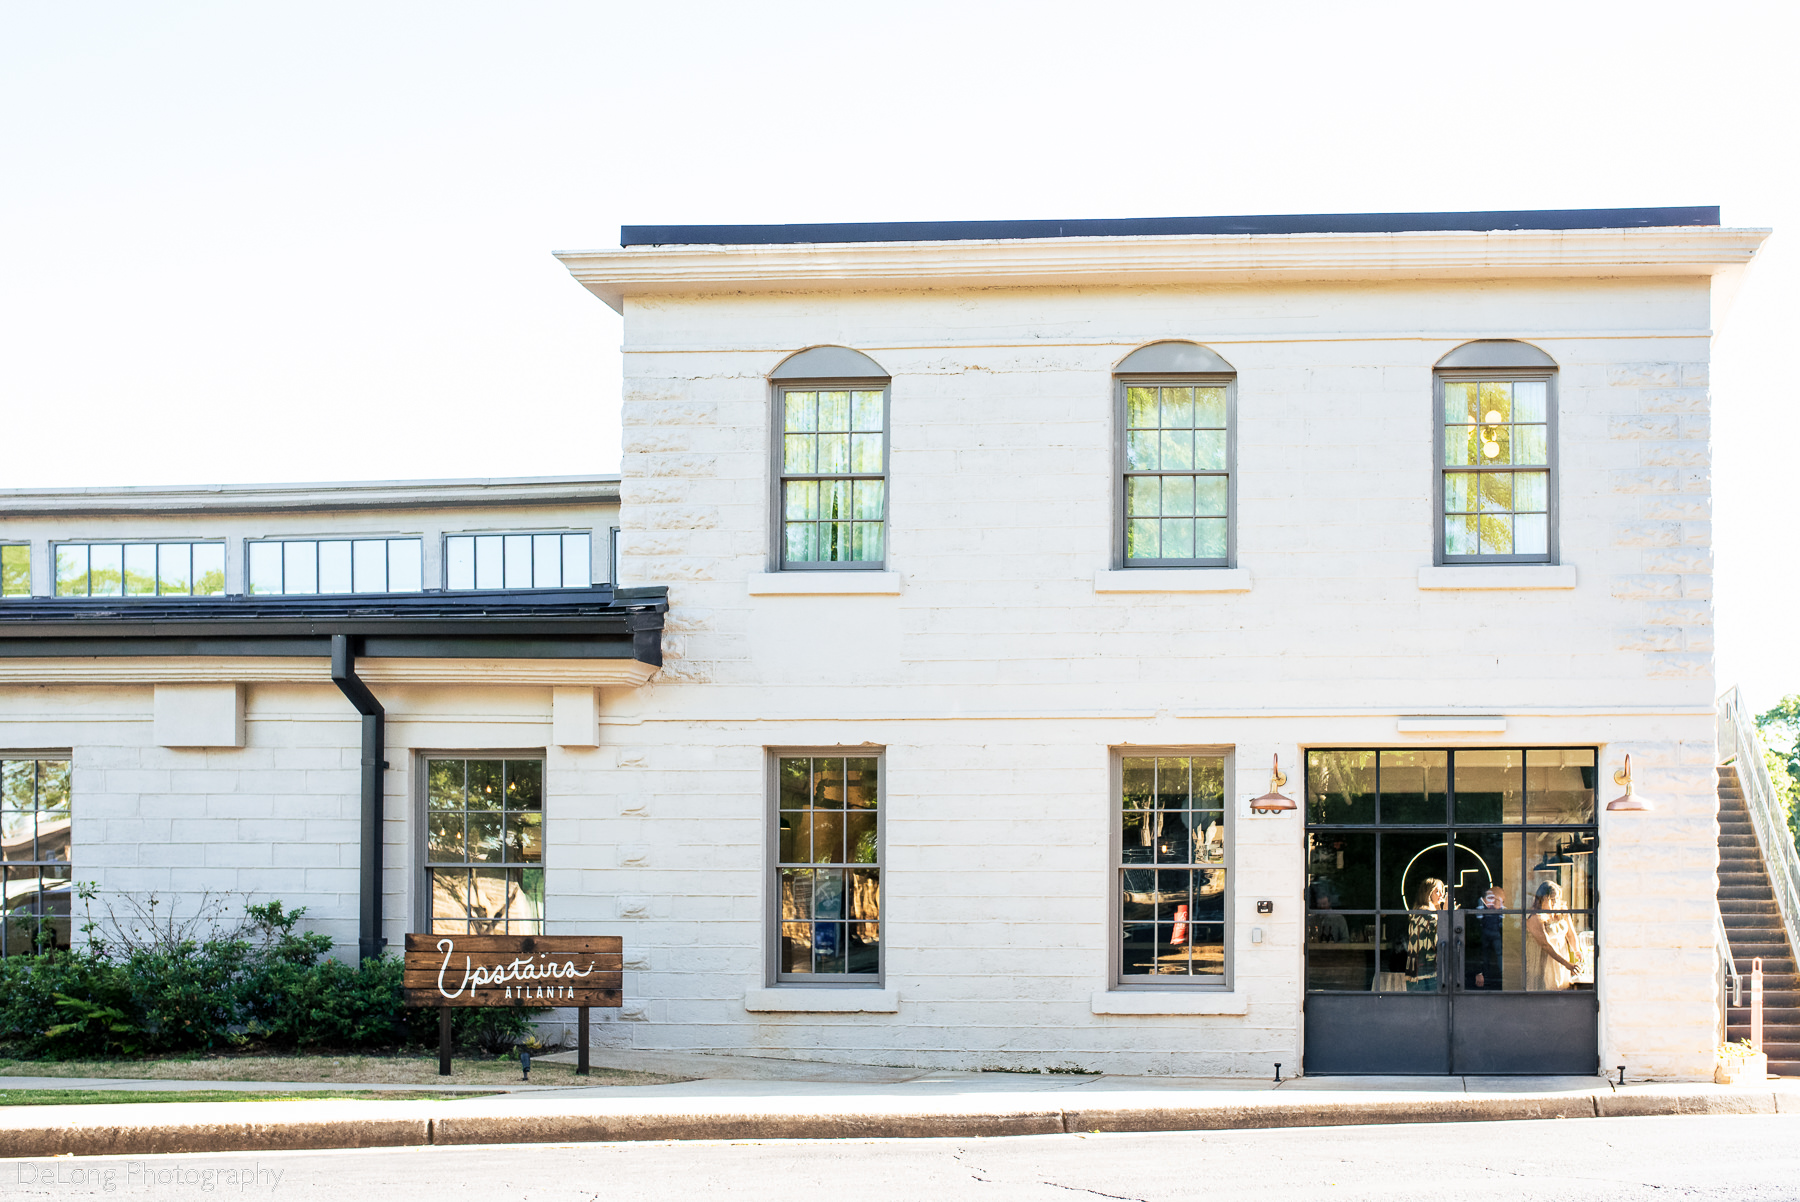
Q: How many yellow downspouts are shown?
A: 0